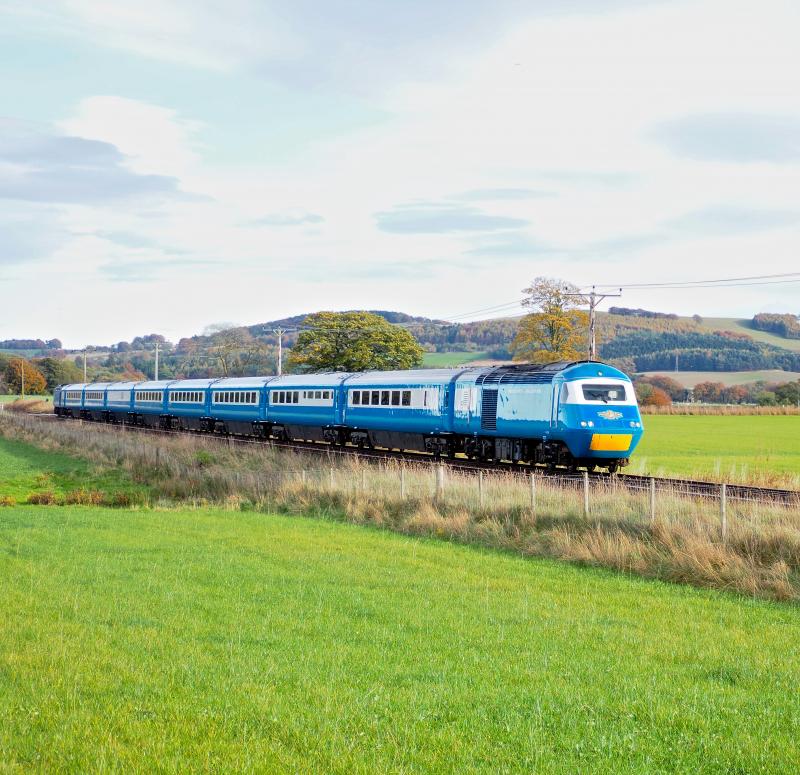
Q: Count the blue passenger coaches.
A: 8